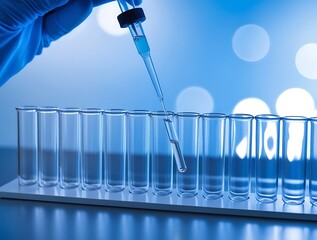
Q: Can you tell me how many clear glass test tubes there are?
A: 13